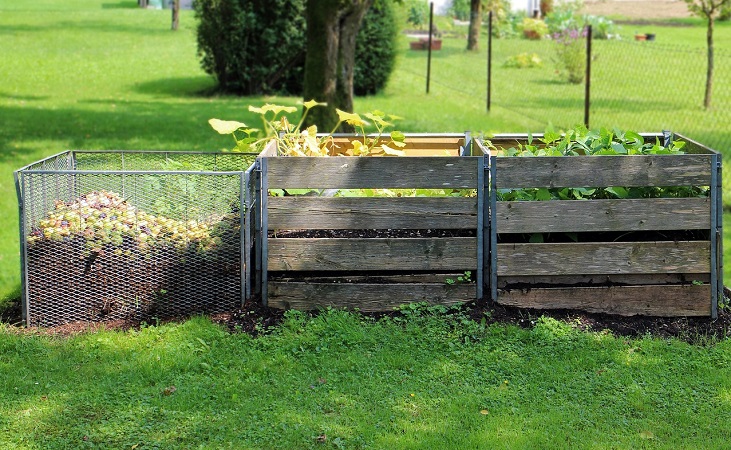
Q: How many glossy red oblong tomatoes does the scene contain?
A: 0